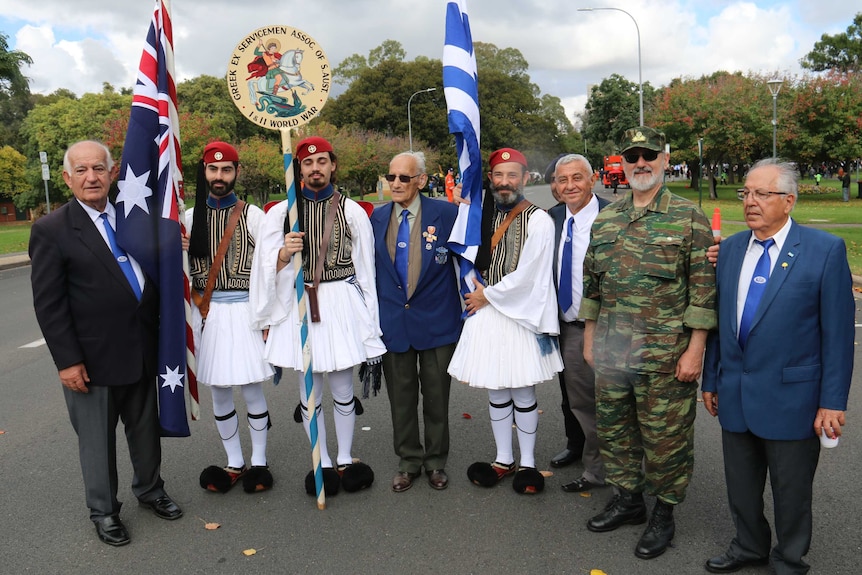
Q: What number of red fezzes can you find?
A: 3